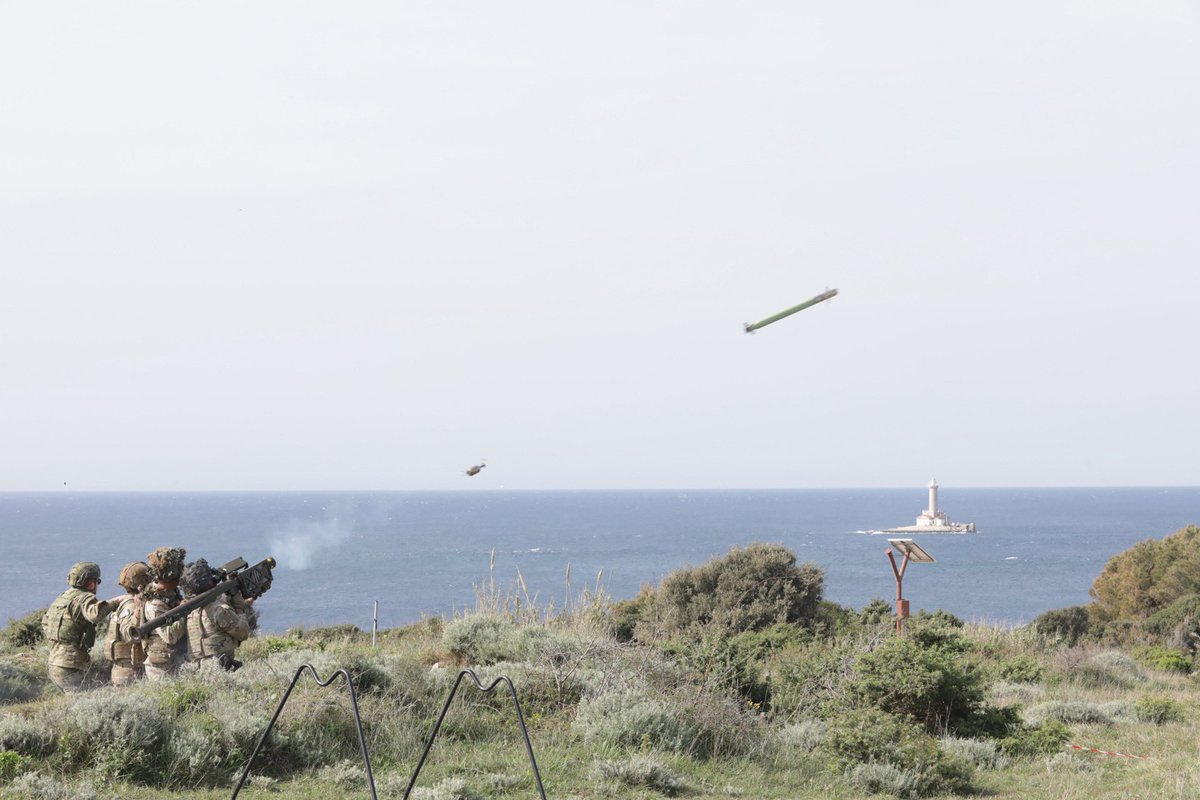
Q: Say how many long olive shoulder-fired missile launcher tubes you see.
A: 1